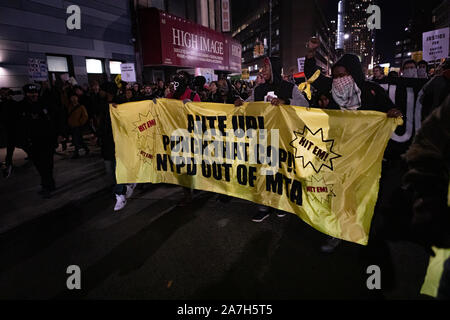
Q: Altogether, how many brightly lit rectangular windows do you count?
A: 3